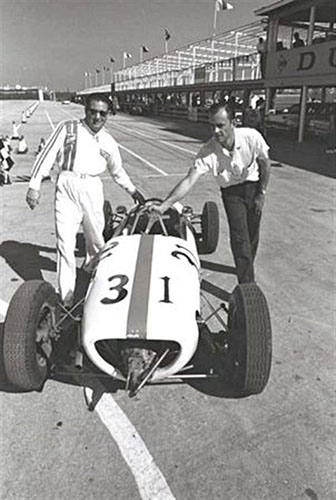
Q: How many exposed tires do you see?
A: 4